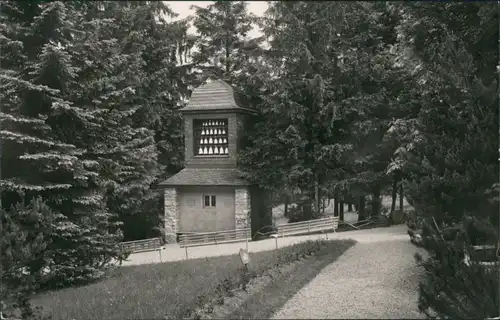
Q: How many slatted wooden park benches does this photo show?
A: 3